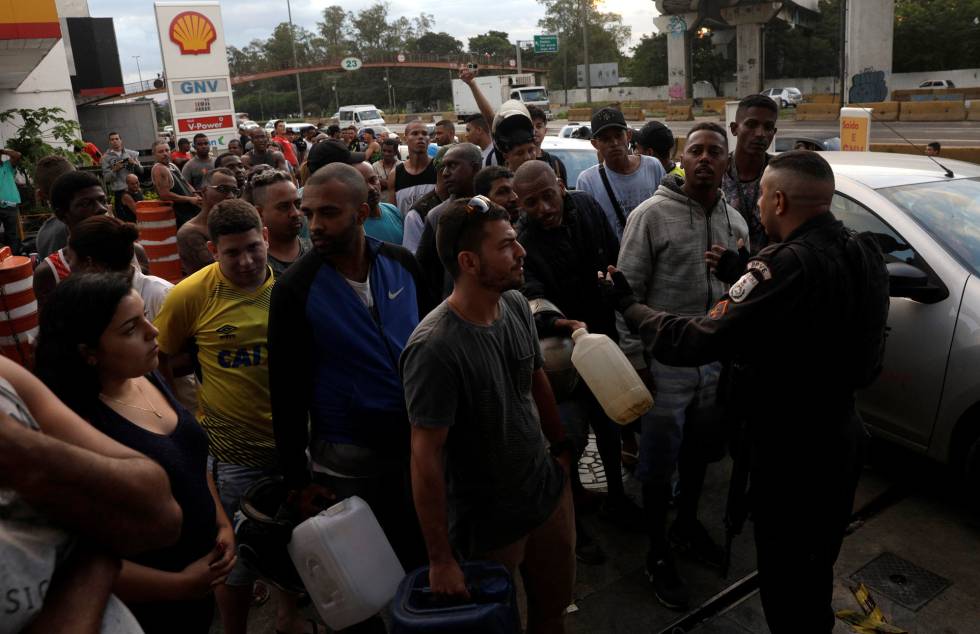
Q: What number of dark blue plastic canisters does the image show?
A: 1